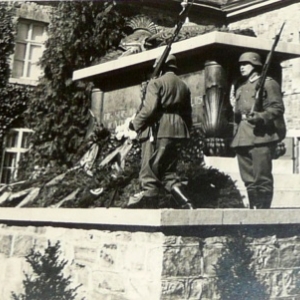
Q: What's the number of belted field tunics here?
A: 2